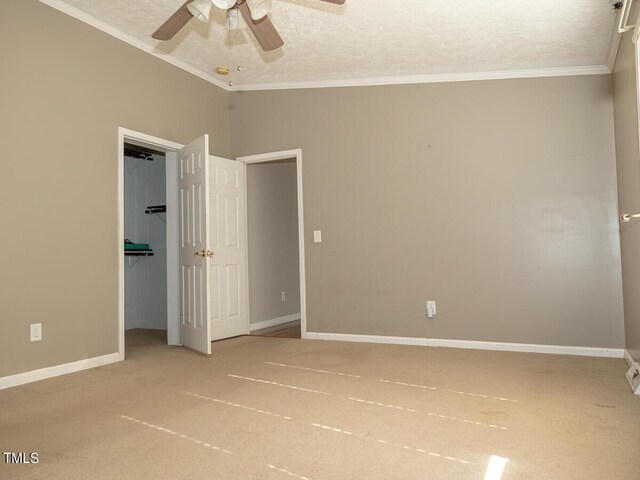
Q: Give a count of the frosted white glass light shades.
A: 4